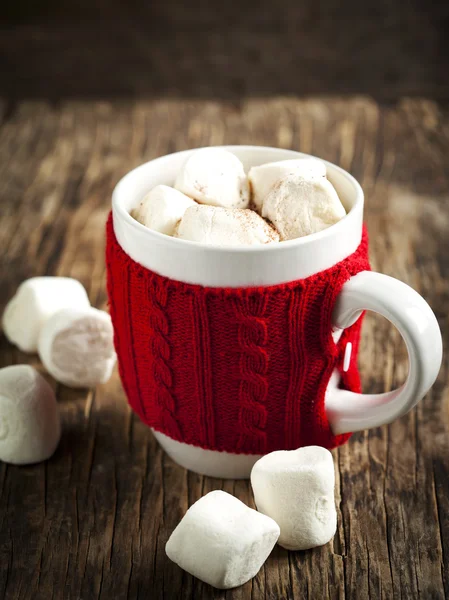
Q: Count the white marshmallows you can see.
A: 10